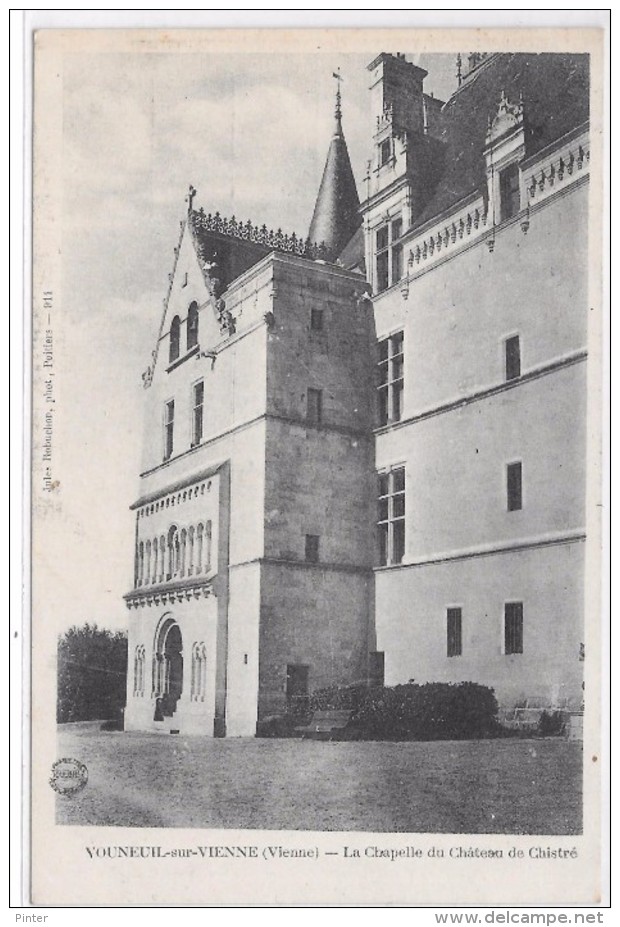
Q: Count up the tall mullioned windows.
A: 3